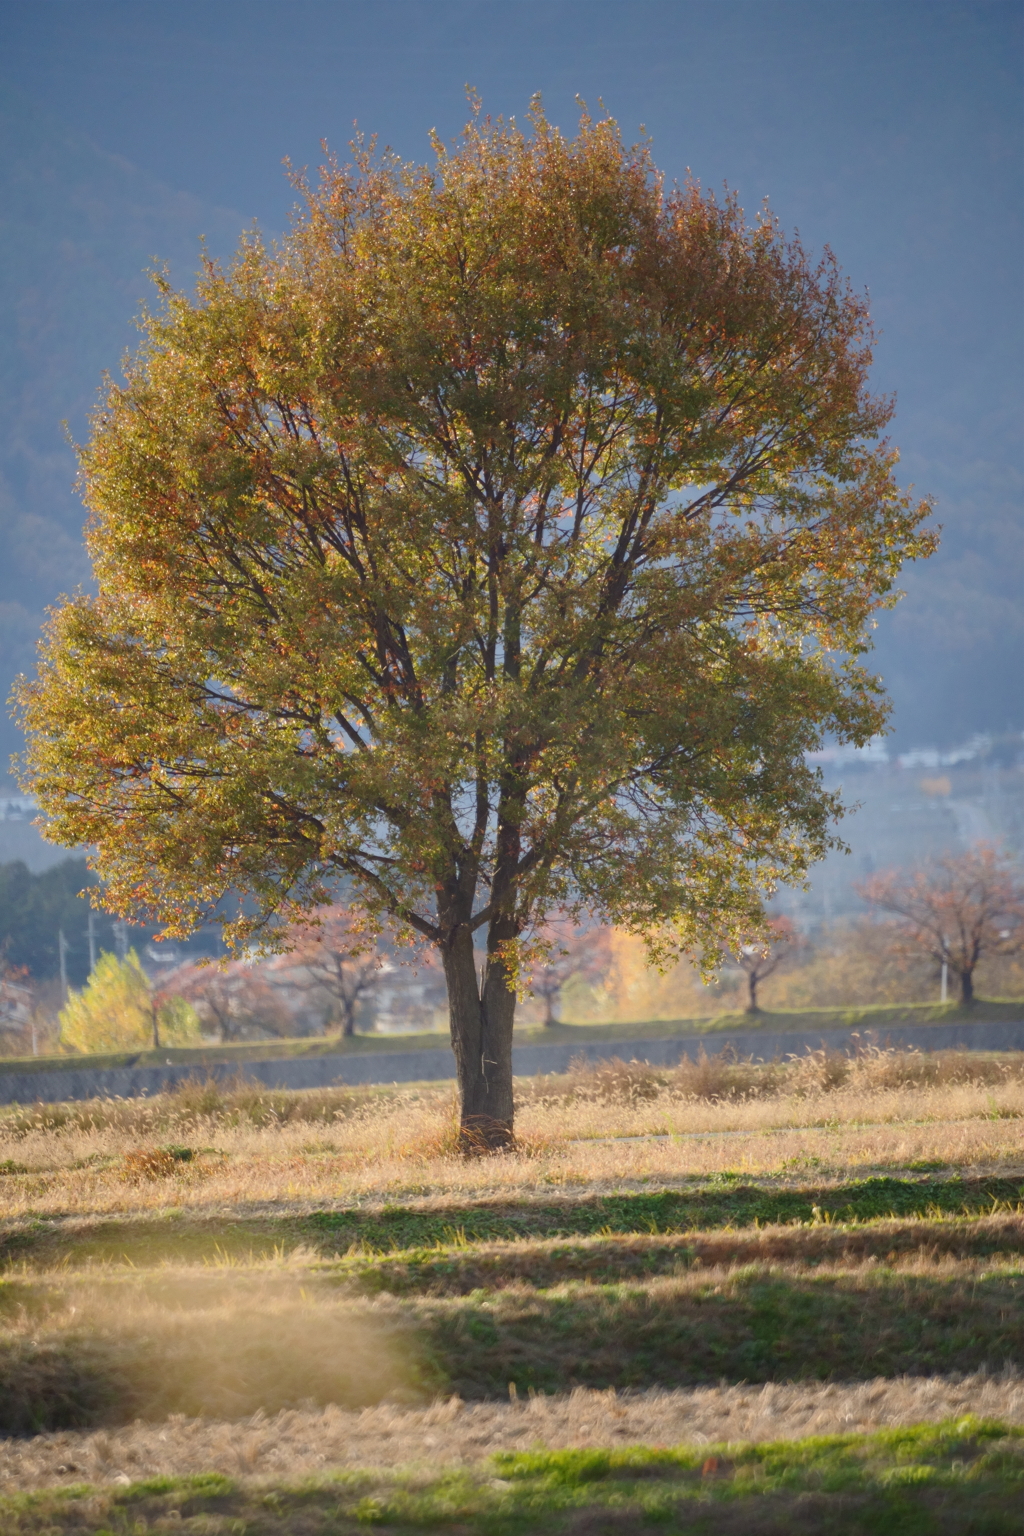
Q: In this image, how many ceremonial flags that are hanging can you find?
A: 0